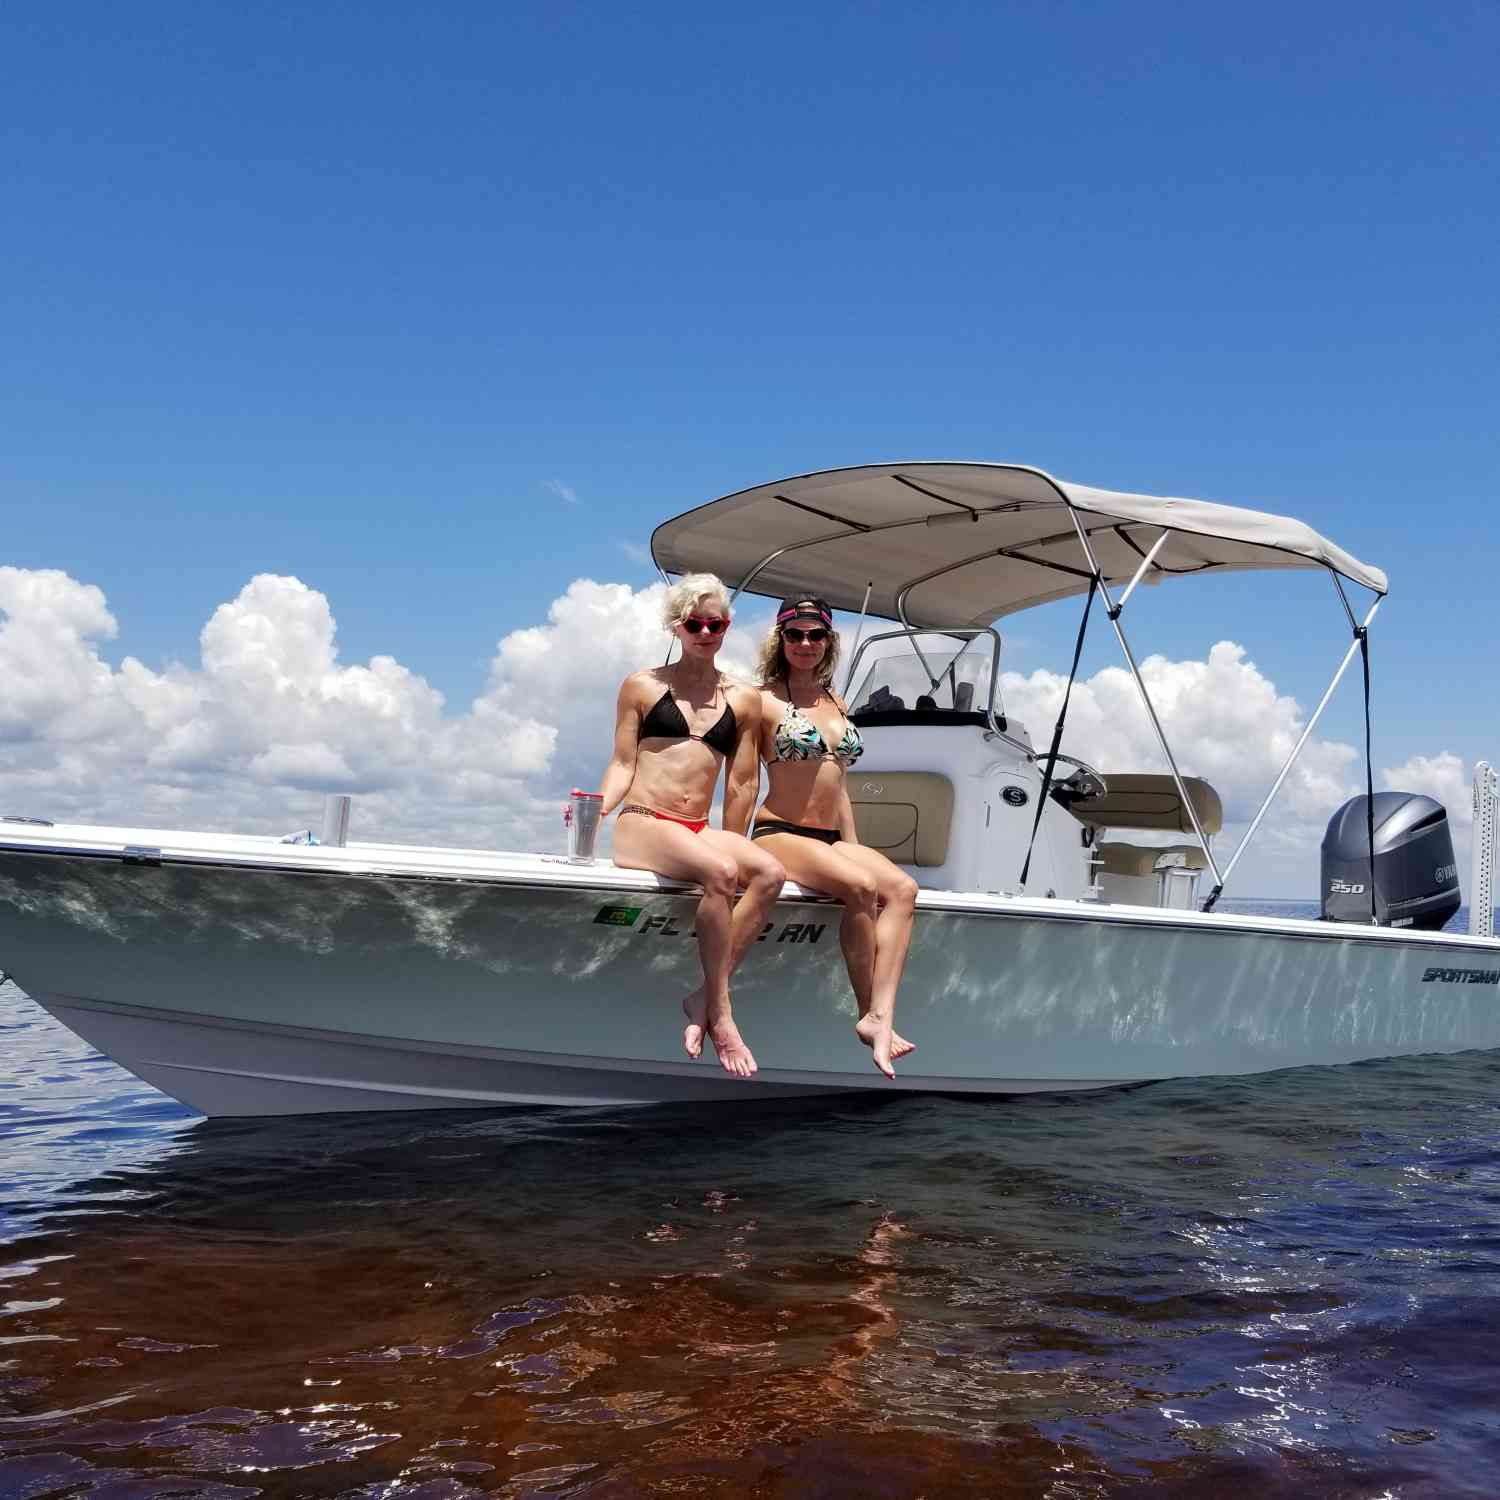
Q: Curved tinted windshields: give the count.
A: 1